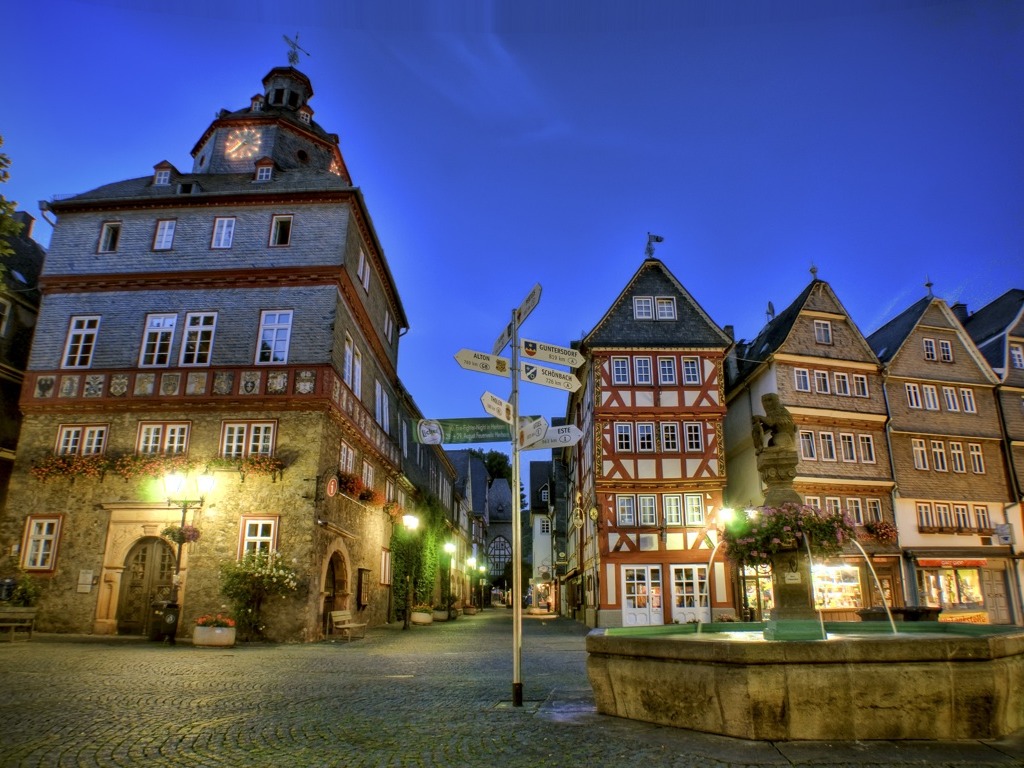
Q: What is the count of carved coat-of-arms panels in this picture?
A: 11